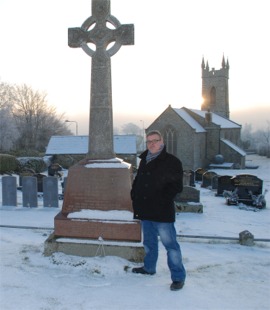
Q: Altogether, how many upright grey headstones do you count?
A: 3